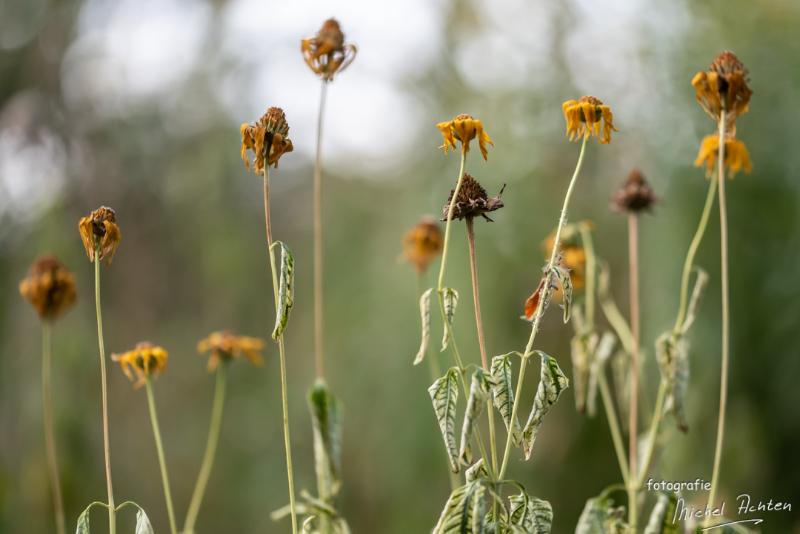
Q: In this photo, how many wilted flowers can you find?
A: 14